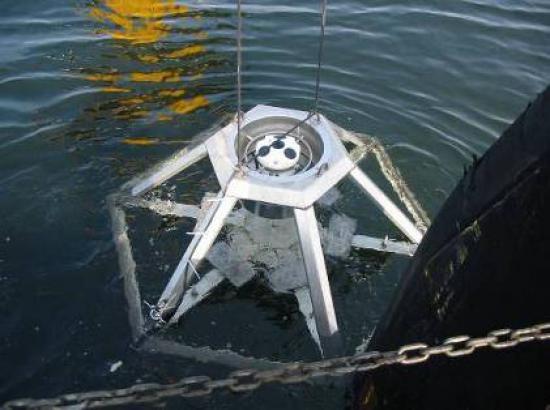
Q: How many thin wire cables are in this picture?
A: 2